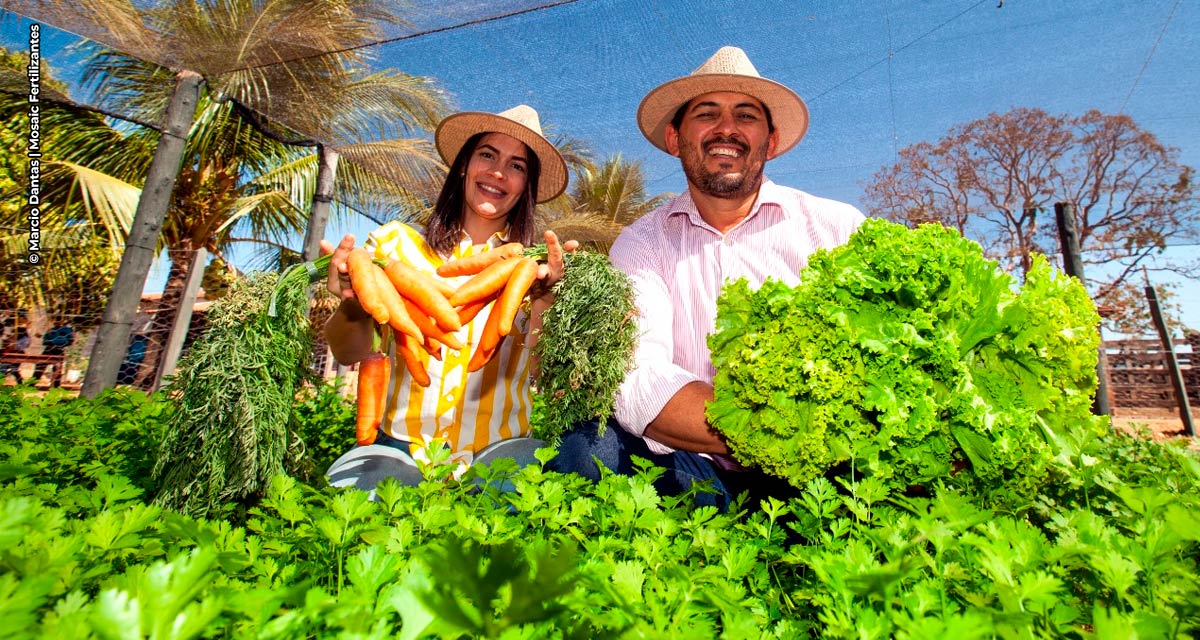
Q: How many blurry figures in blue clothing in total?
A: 2